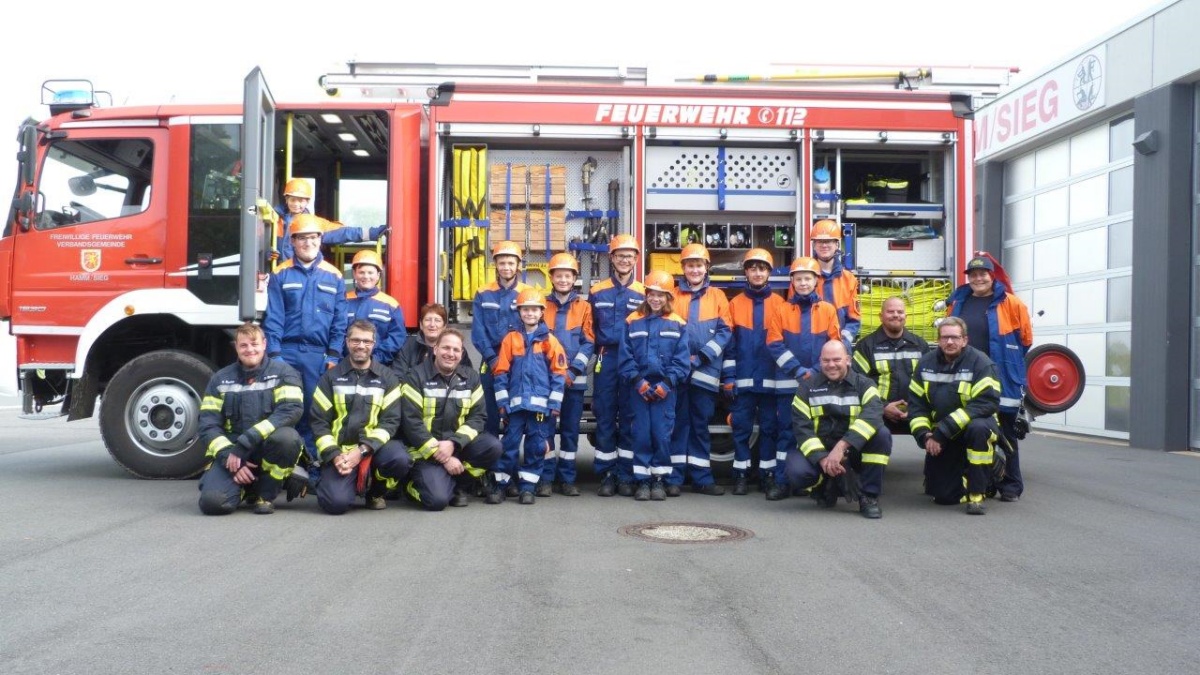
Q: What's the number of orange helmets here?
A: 12